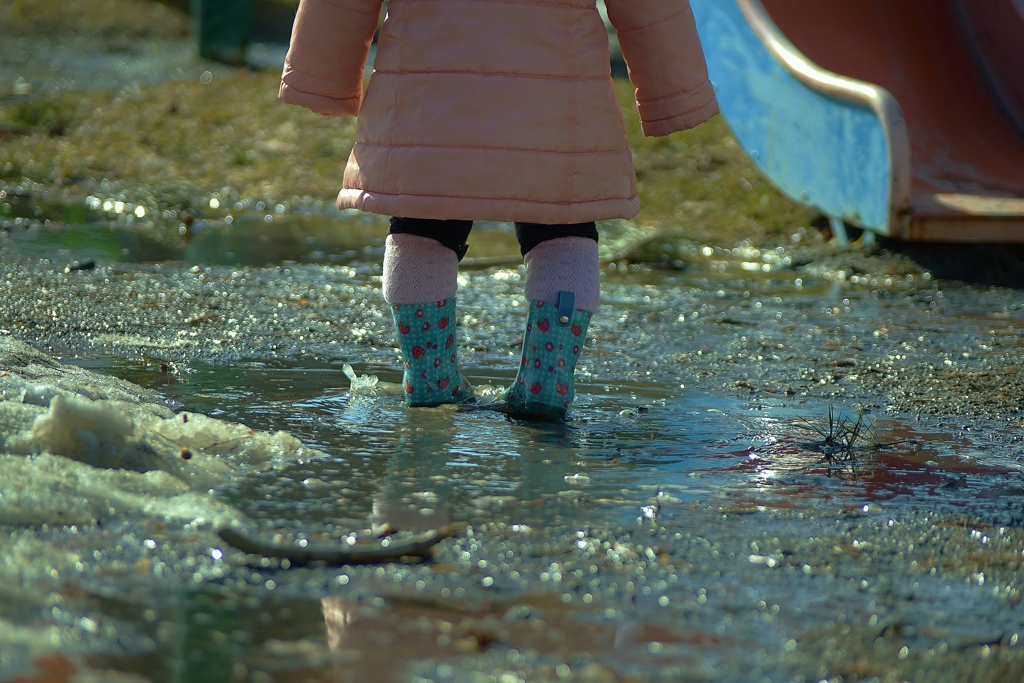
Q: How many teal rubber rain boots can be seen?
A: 2